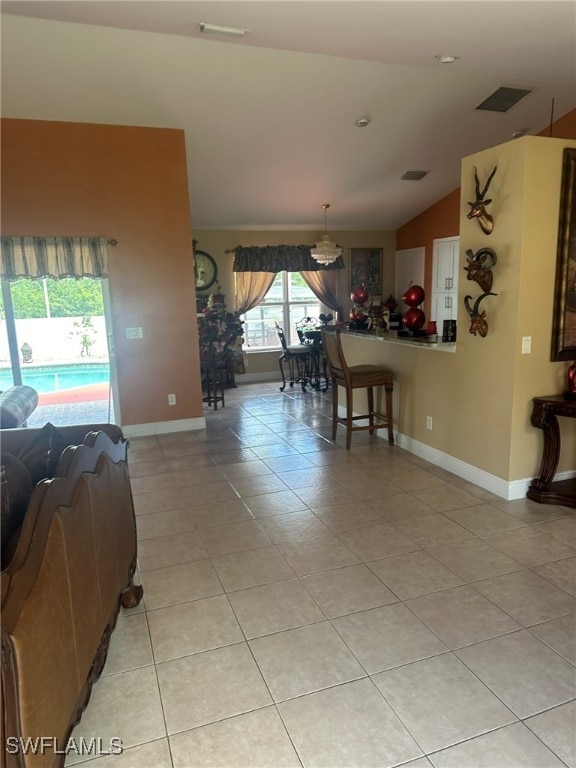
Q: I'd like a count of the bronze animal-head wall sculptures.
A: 3